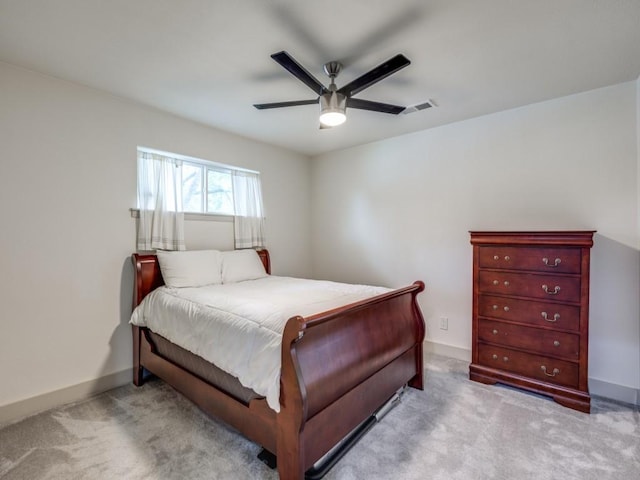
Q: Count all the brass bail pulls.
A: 4